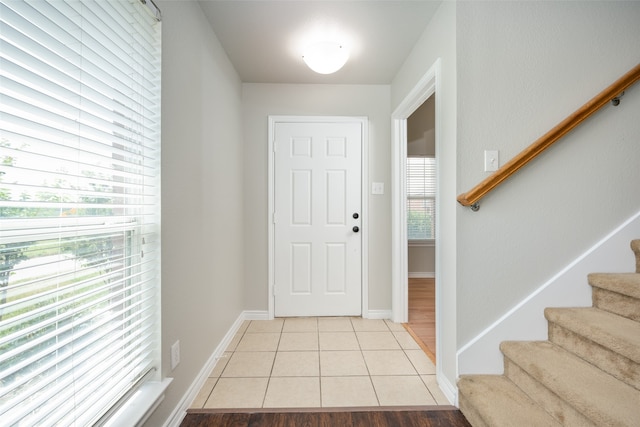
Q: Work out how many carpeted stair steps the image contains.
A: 5